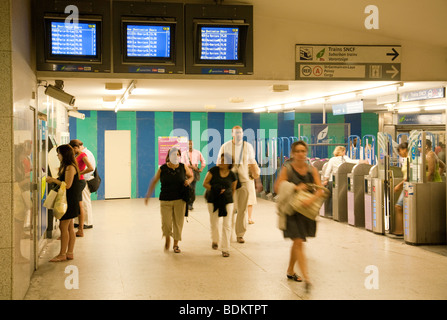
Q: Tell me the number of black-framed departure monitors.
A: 3